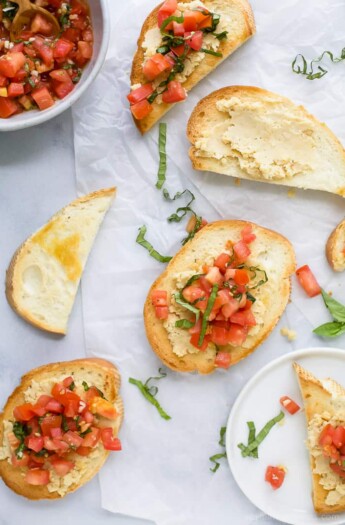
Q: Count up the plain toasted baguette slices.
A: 1